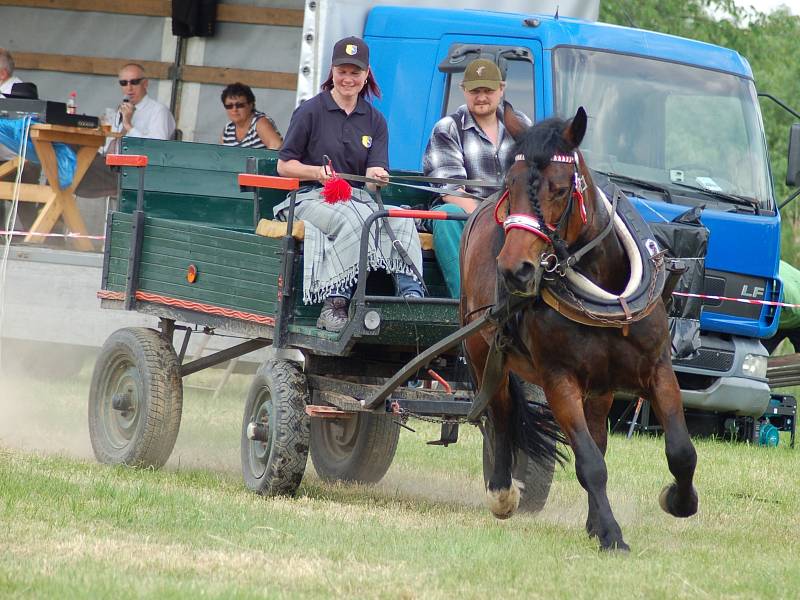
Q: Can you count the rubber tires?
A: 4